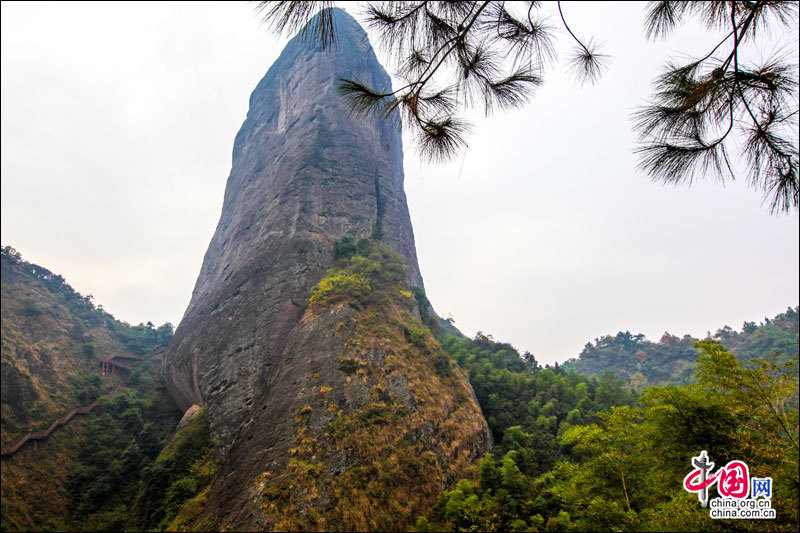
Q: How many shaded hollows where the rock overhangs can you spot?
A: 1